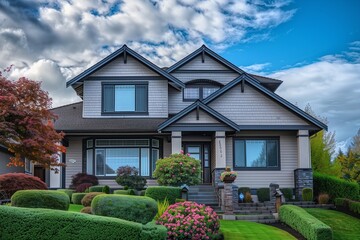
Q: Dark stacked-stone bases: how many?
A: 2